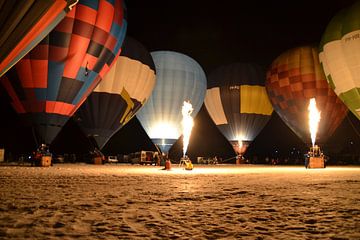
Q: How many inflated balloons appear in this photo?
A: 7